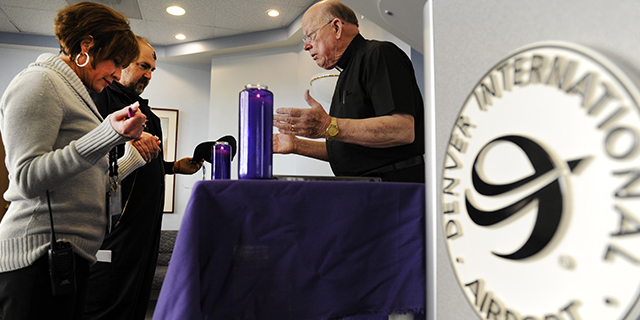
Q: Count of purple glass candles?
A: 2